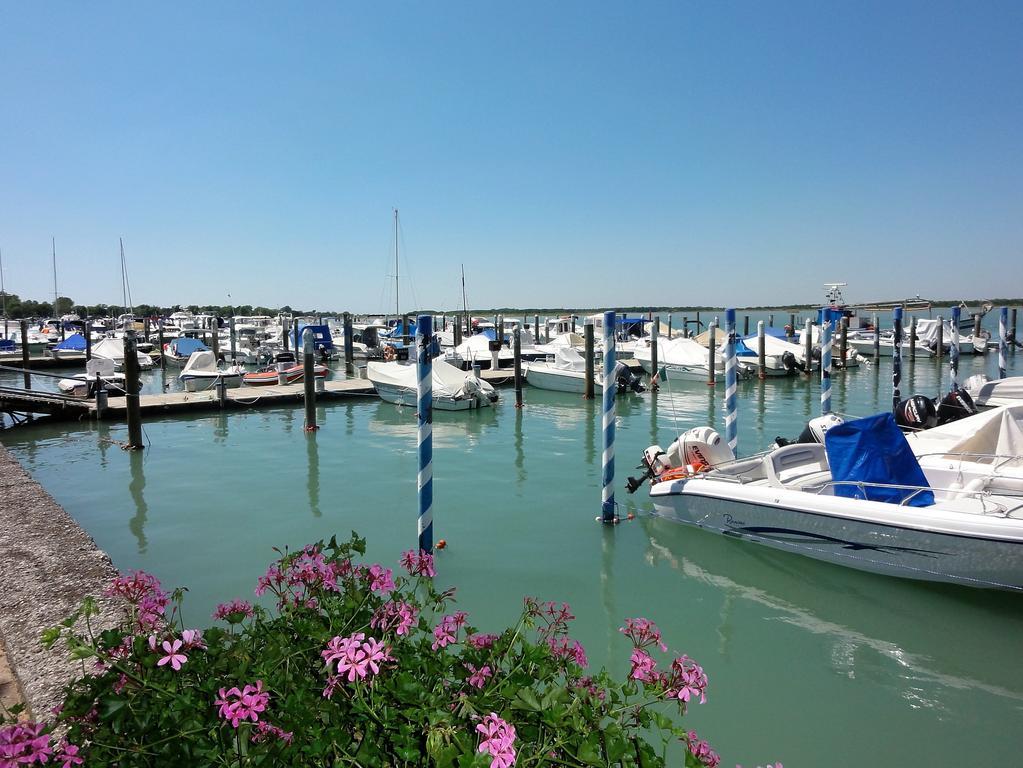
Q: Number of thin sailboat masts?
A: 5